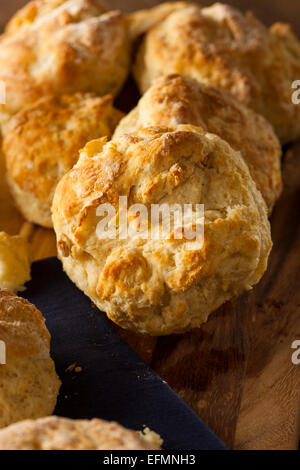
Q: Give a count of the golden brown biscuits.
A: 7